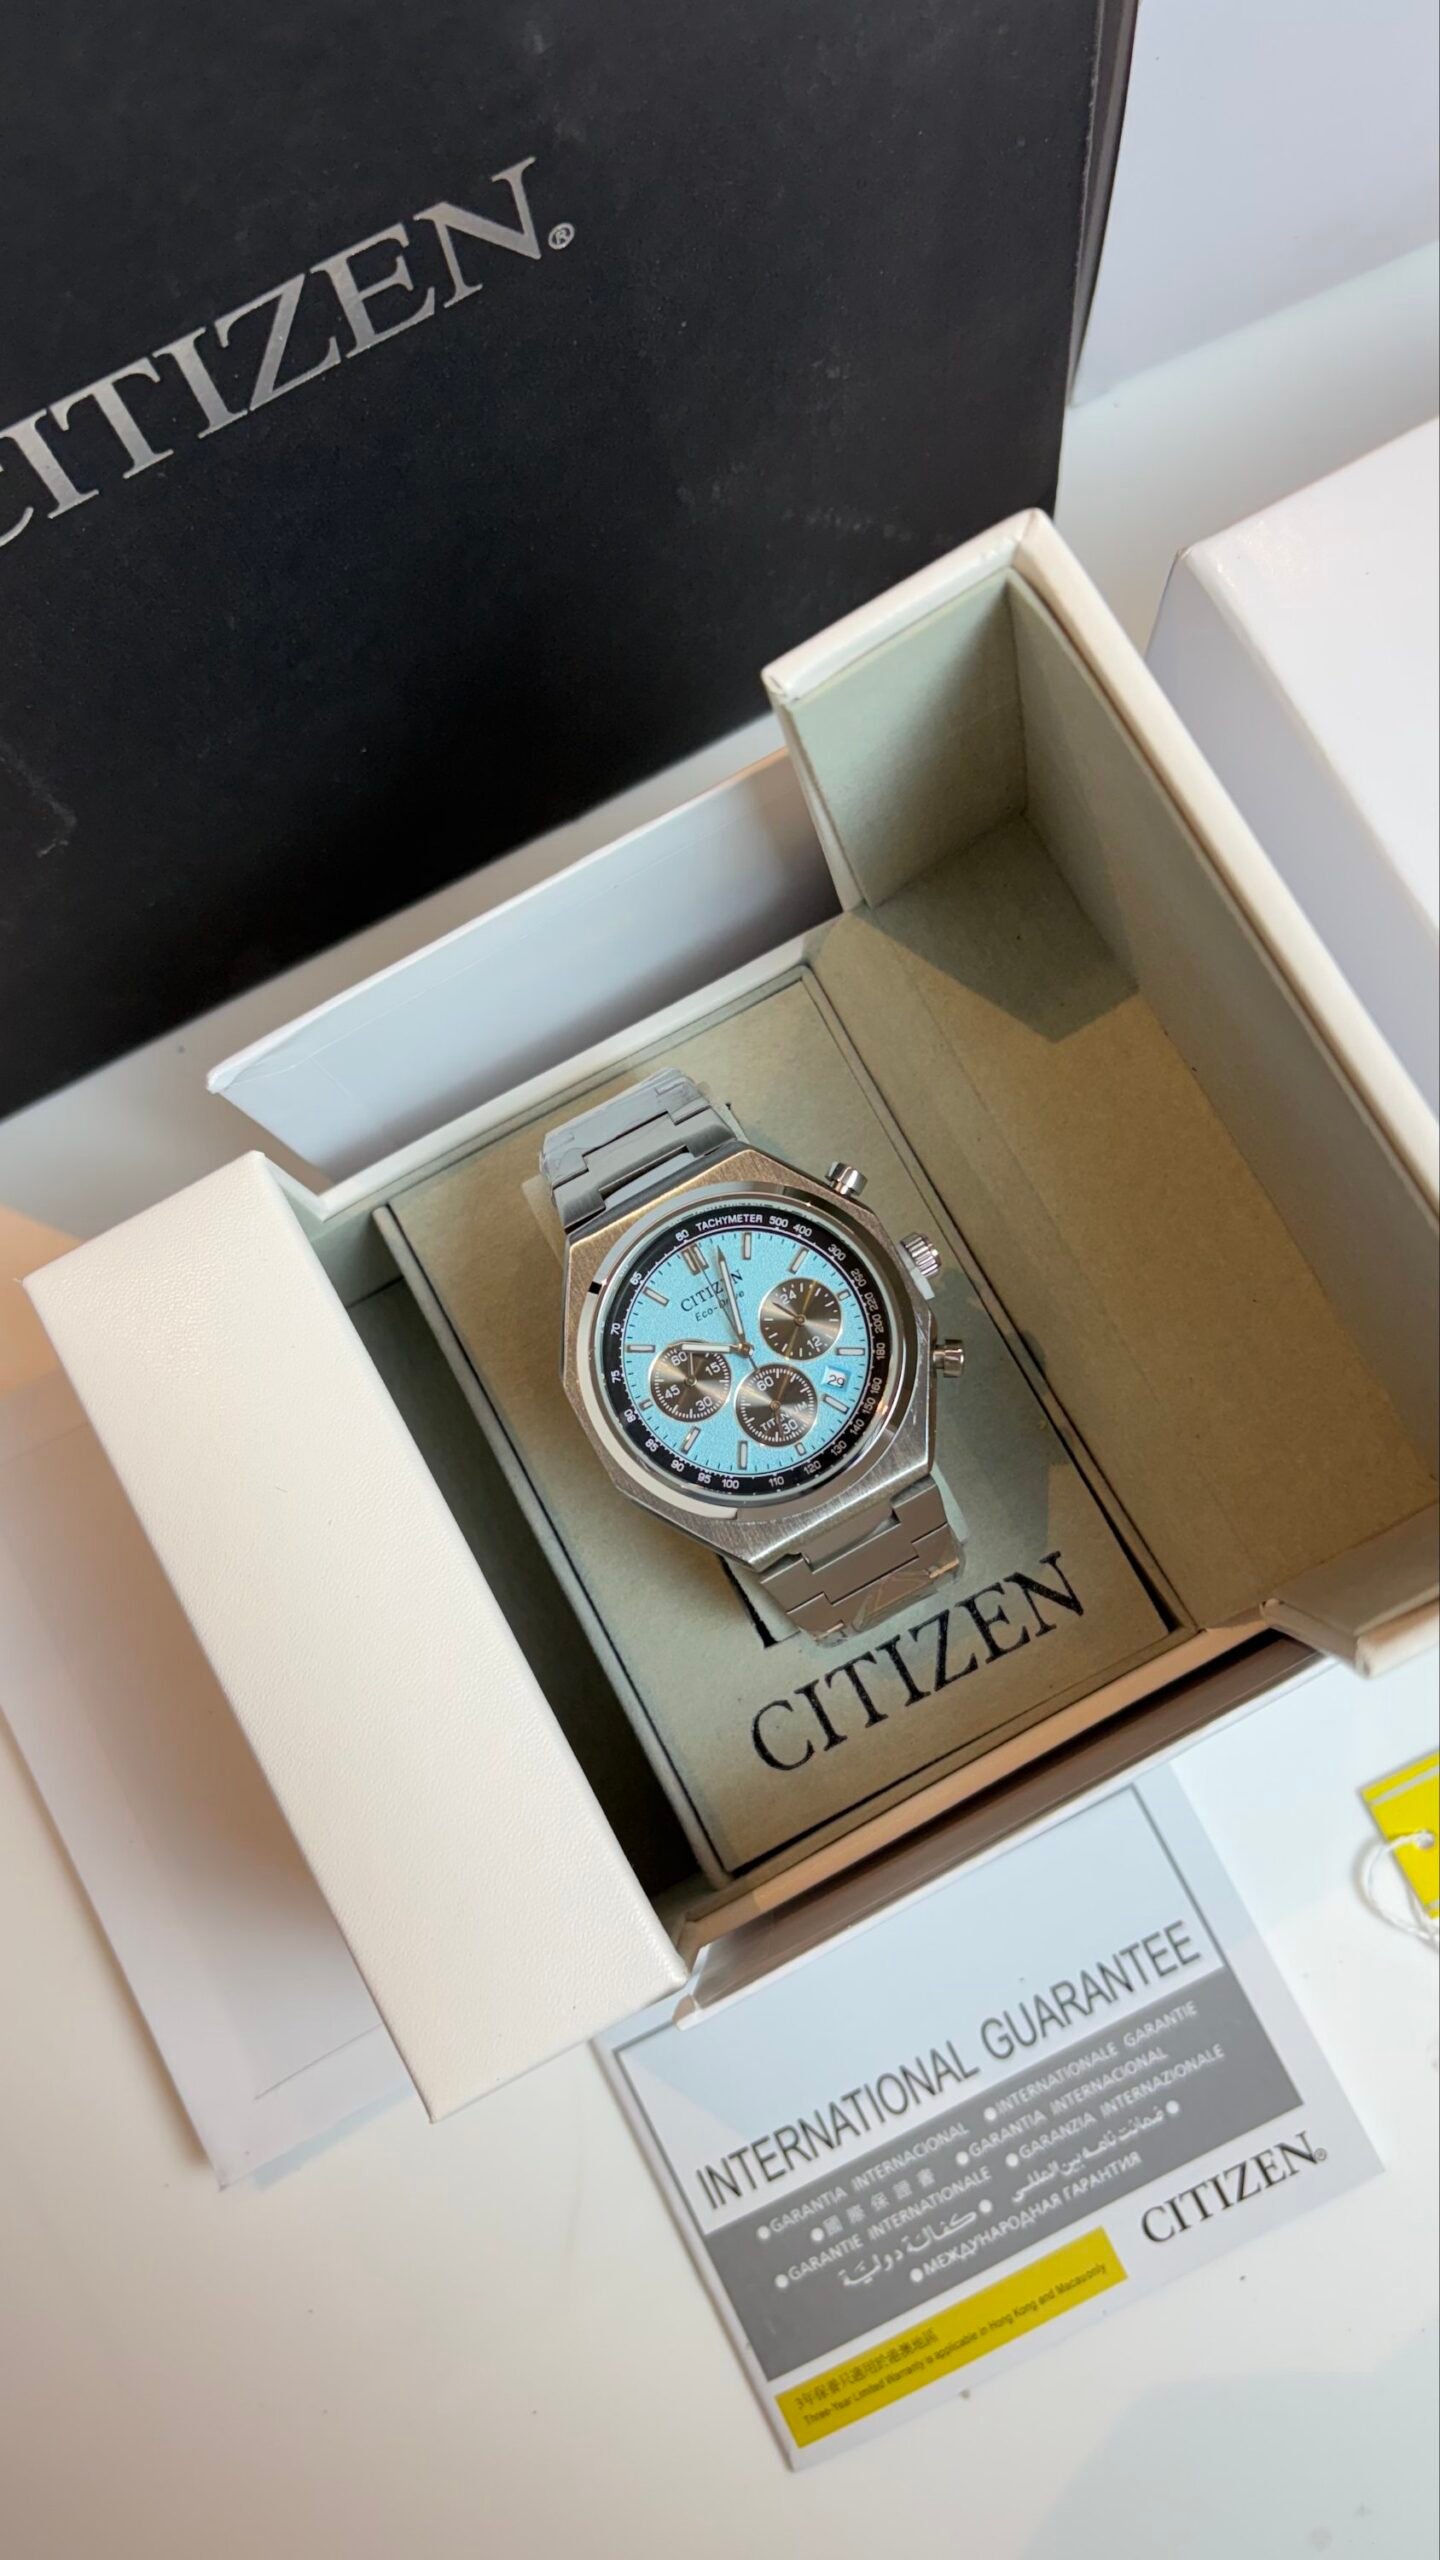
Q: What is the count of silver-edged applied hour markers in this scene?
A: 12